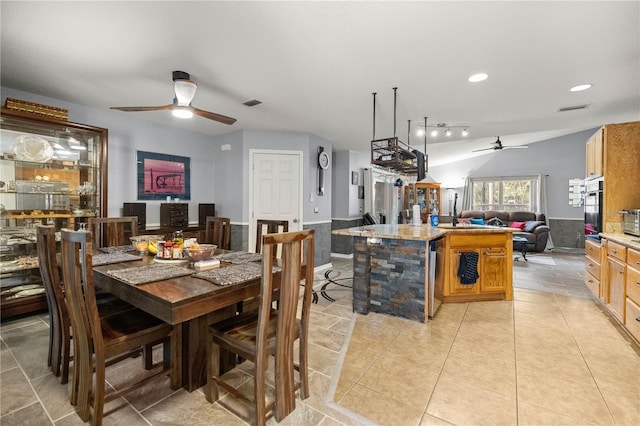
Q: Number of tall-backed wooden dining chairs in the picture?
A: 6